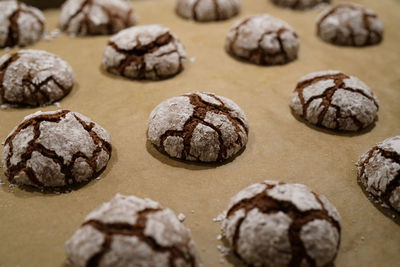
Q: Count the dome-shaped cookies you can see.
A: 14